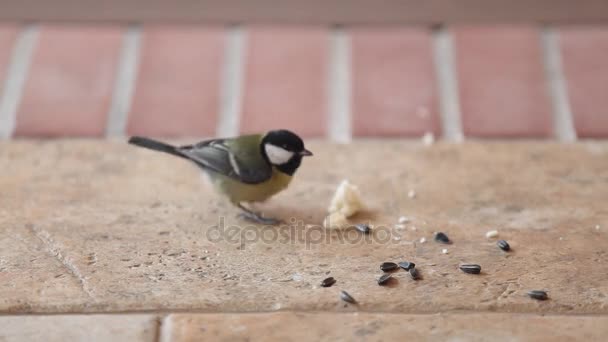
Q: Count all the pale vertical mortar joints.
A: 6